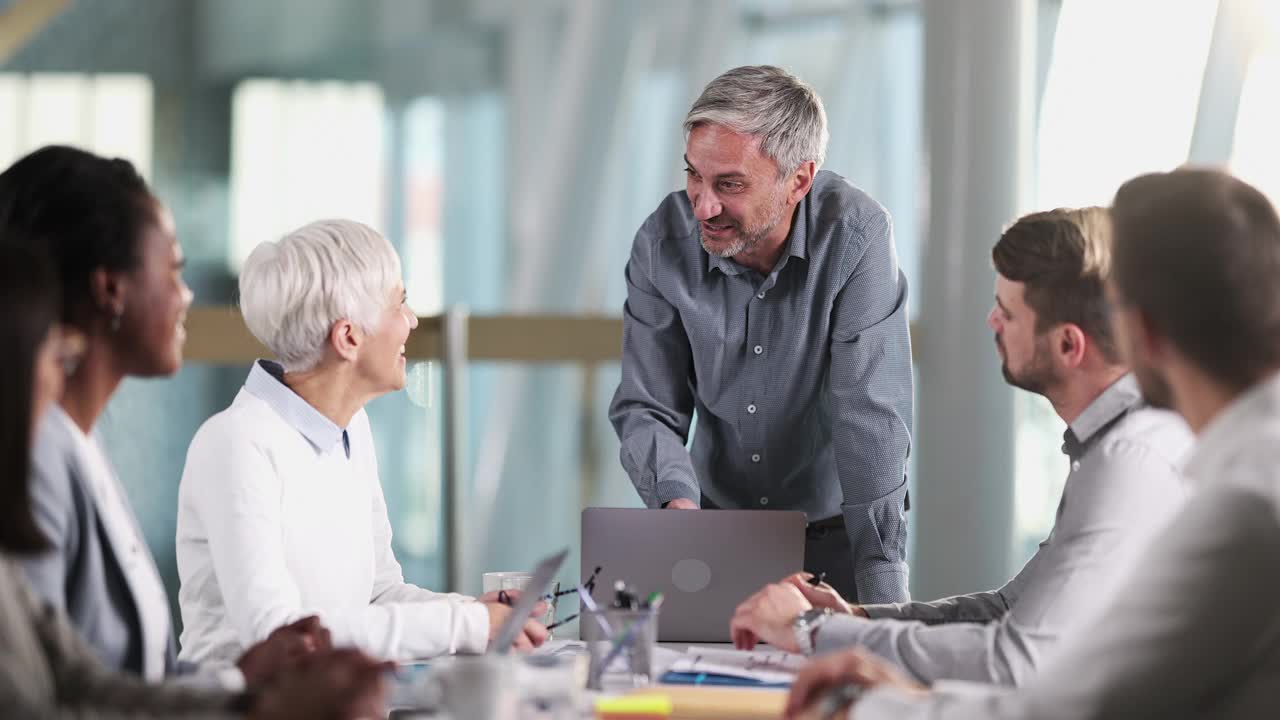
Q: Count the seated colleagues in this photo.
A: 5